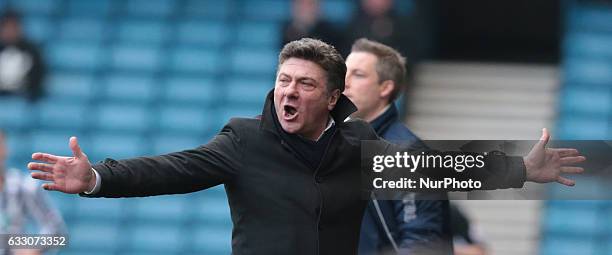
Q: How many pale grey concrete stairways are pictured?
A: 1